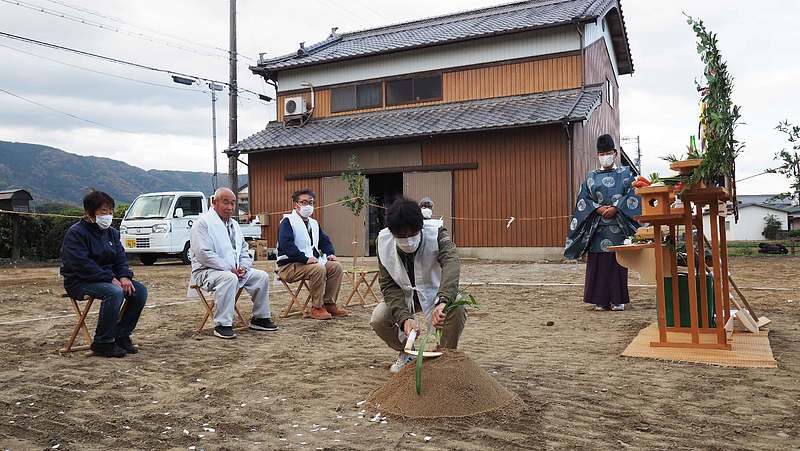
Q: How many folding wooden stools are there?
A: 4